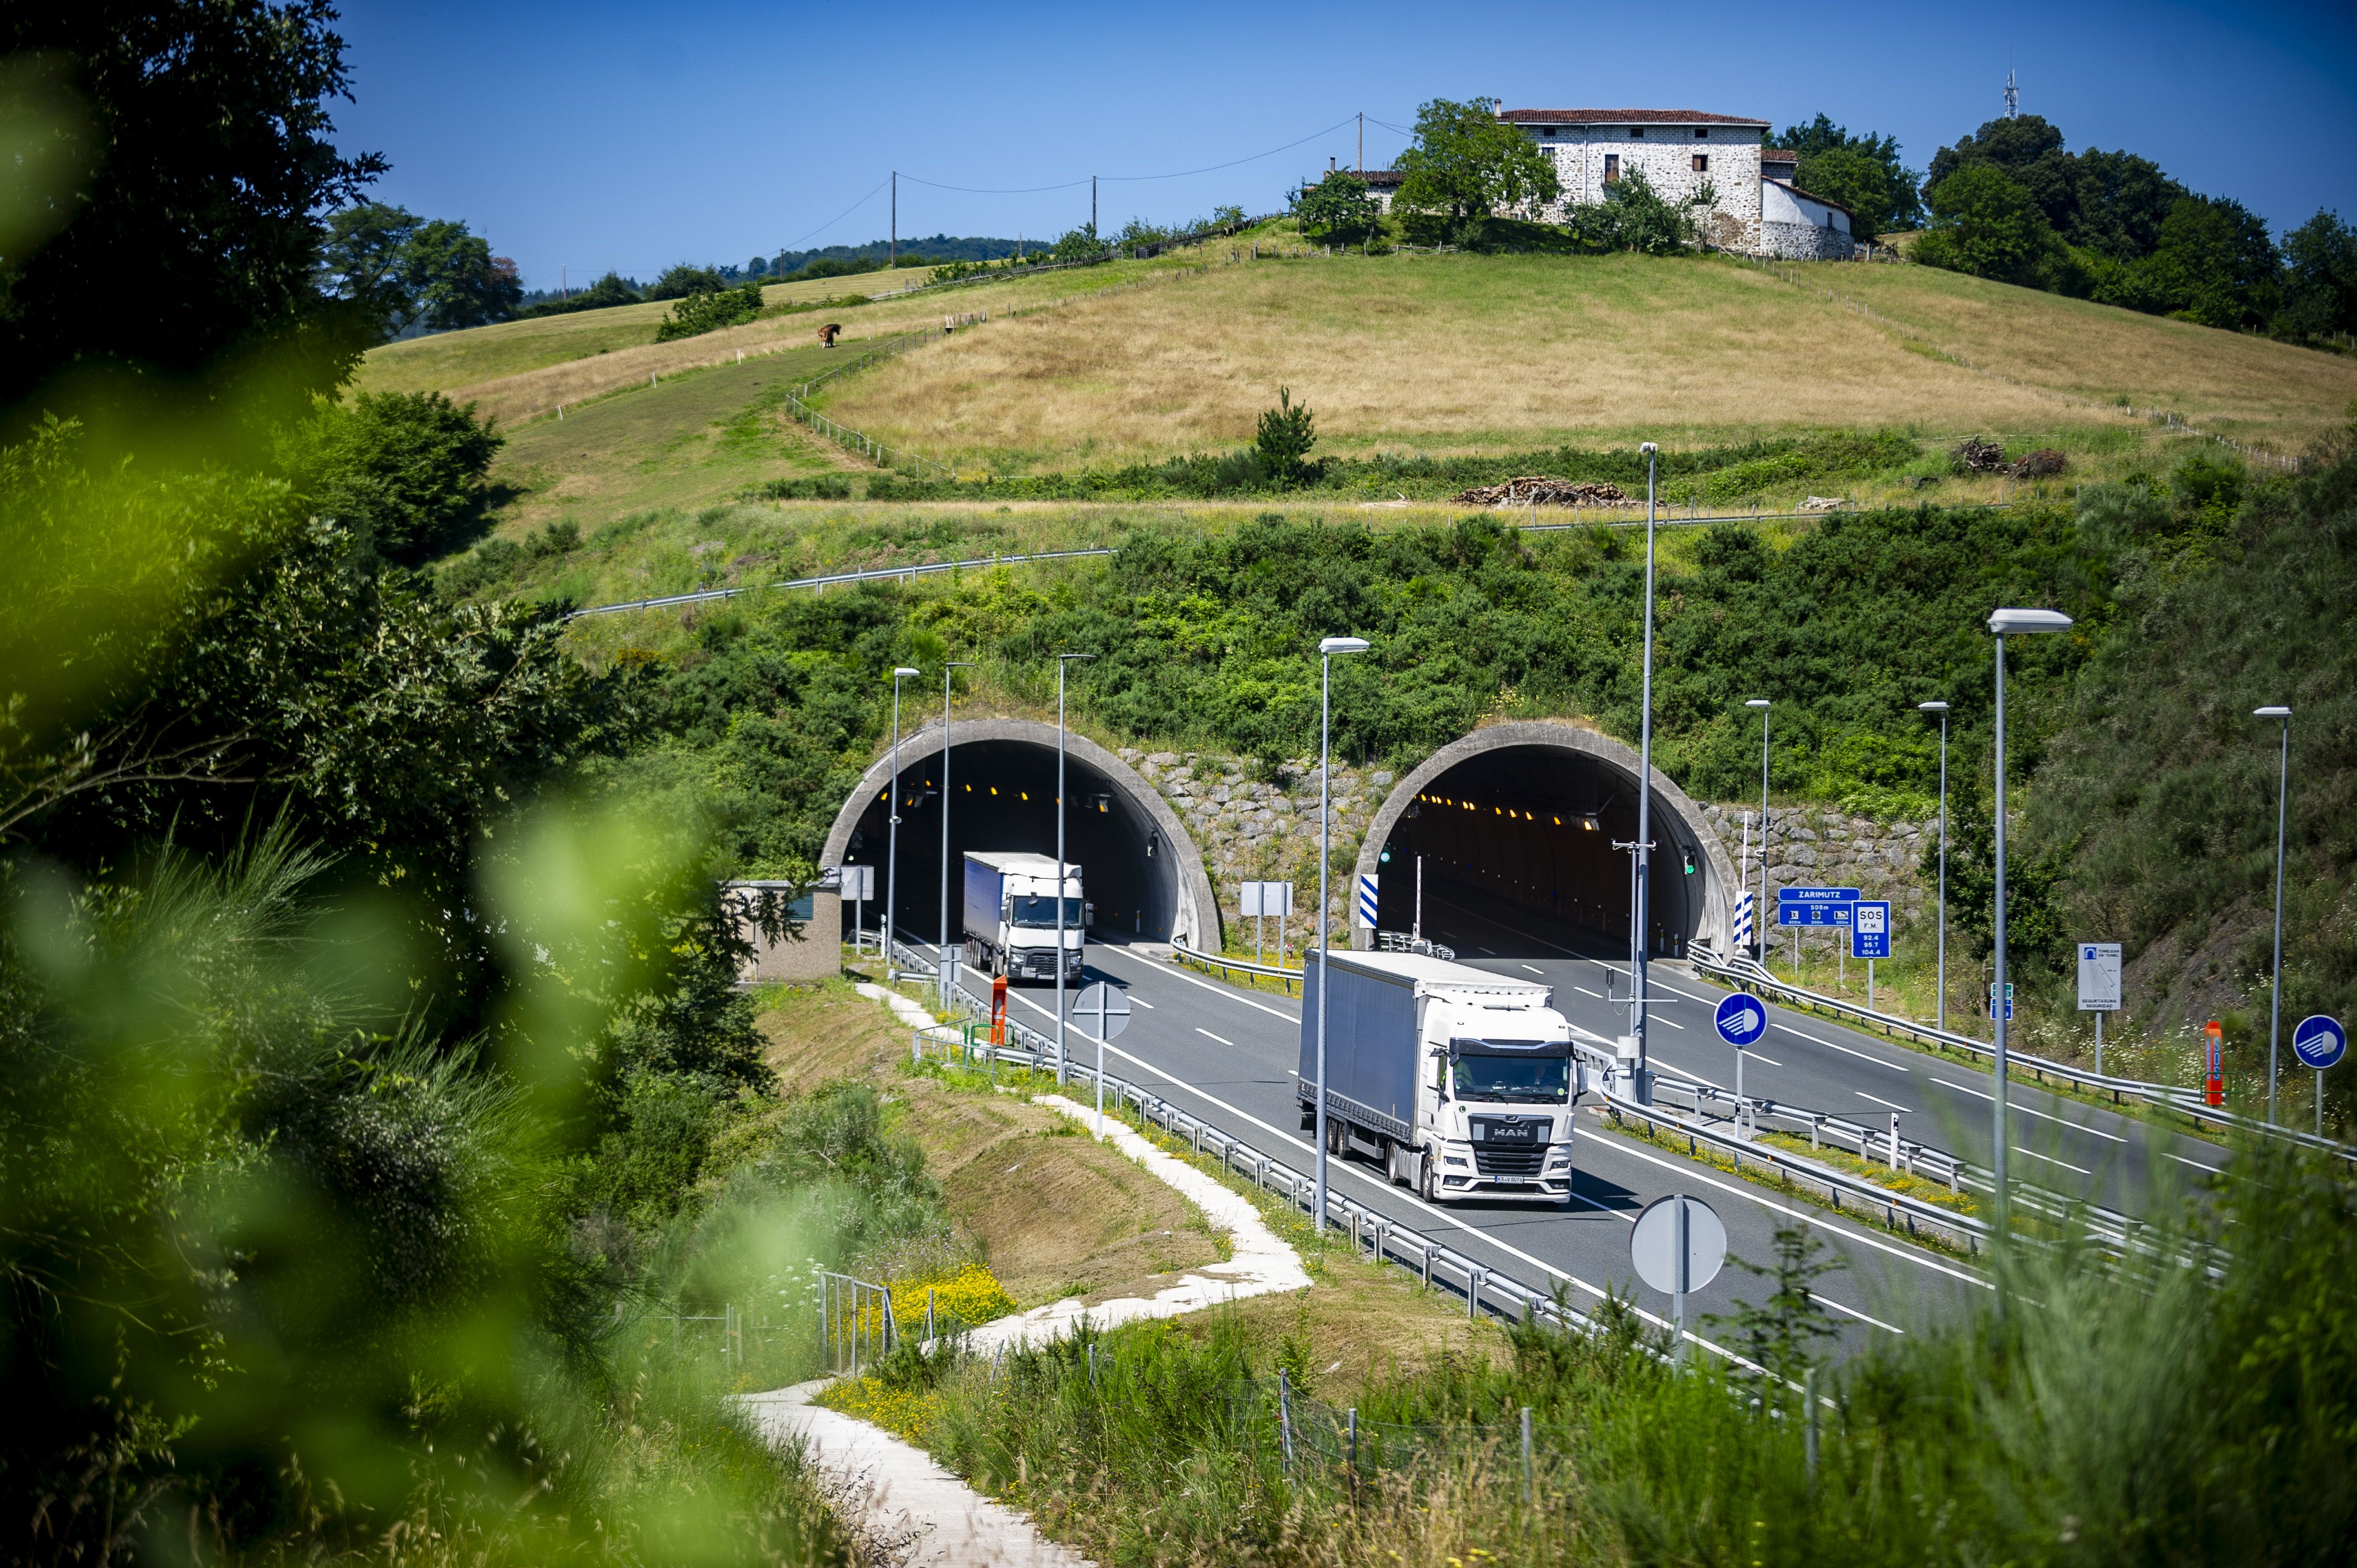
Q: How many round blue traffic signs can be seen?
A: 2